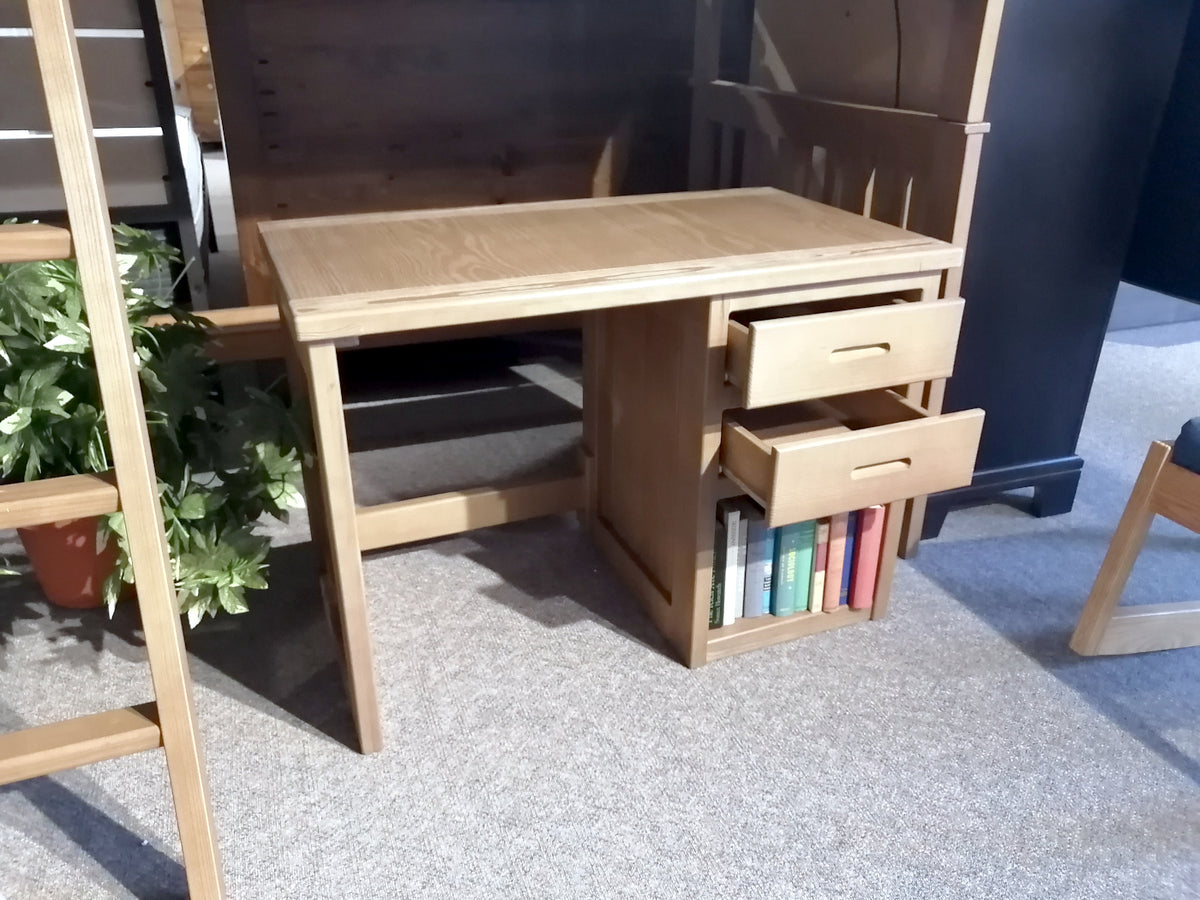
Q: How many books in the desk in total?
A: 11